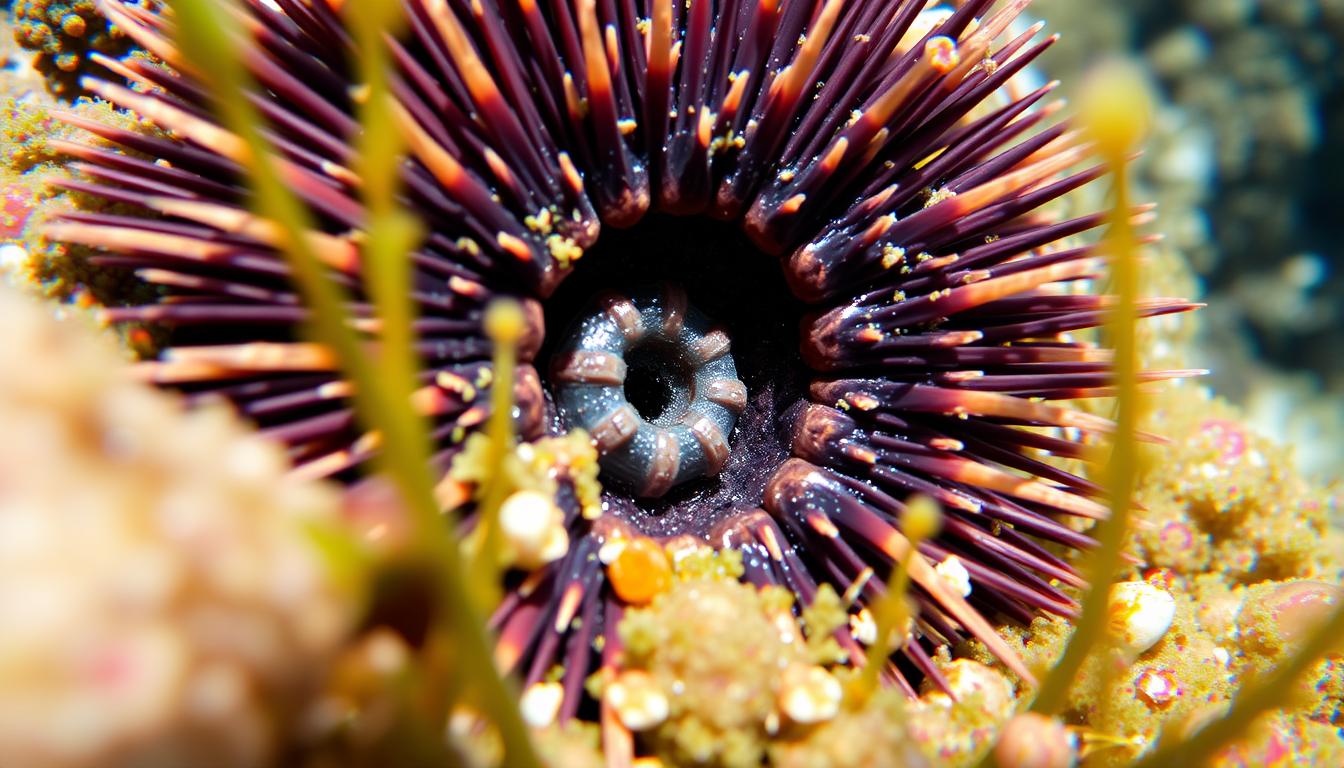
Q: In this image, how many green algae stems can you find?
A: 6